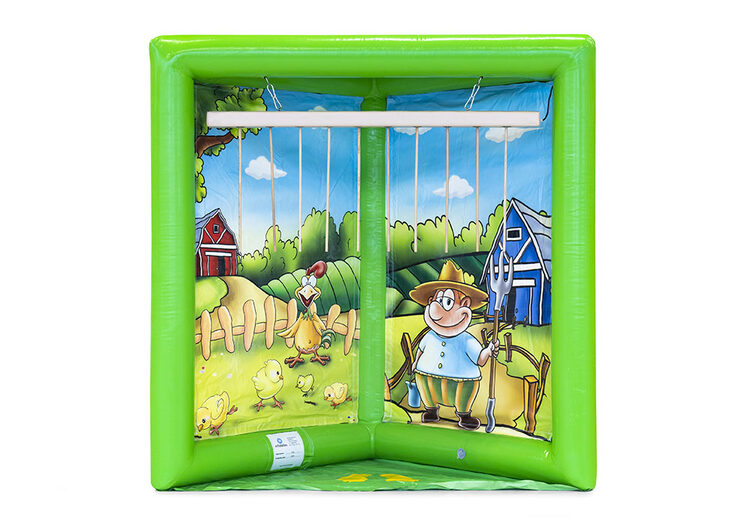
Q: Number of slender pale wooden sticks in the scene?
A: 10